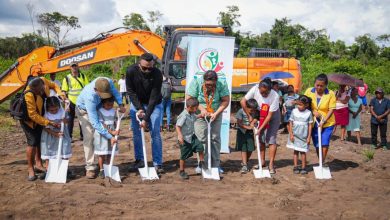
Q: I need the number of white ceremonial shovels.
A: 6